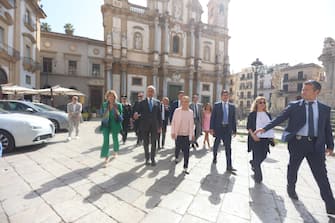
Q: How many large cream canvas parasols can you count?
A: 2